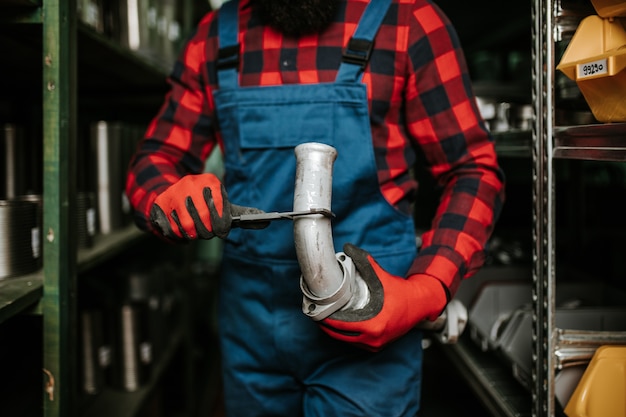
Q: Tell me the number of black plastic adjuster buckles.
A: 2